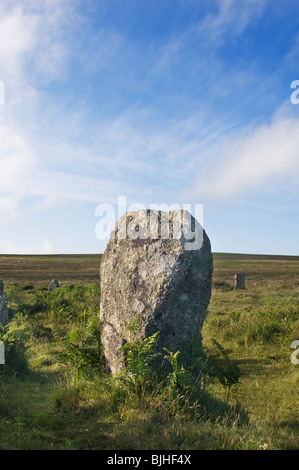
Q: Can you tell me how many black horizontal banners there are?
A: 1